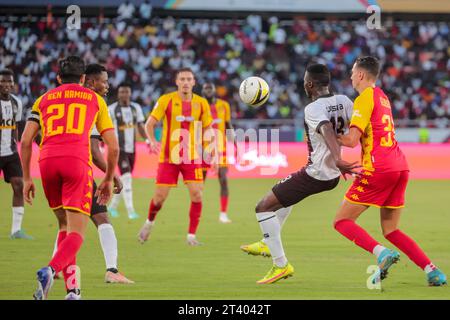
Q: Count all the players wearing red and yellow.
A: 4